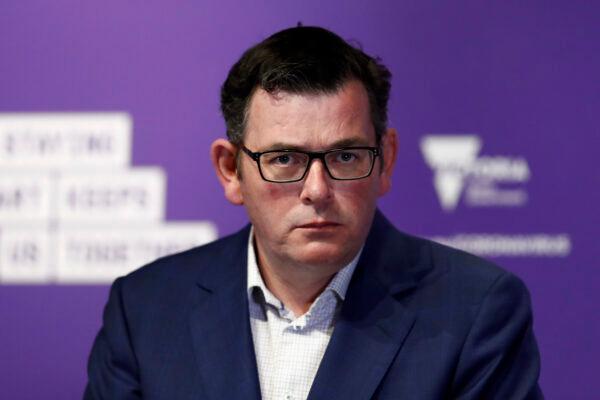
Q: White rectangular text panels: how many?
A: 5